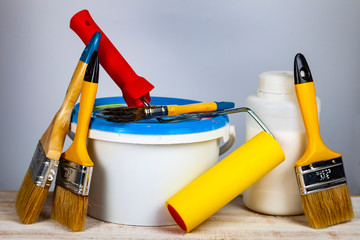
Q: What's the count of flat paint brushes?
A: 3